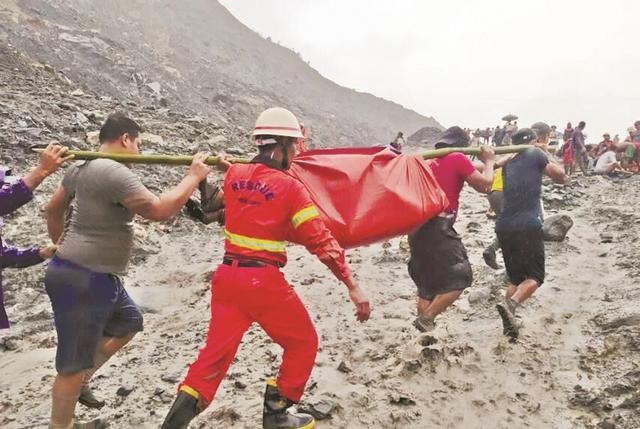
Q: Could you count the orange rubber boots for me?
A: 0